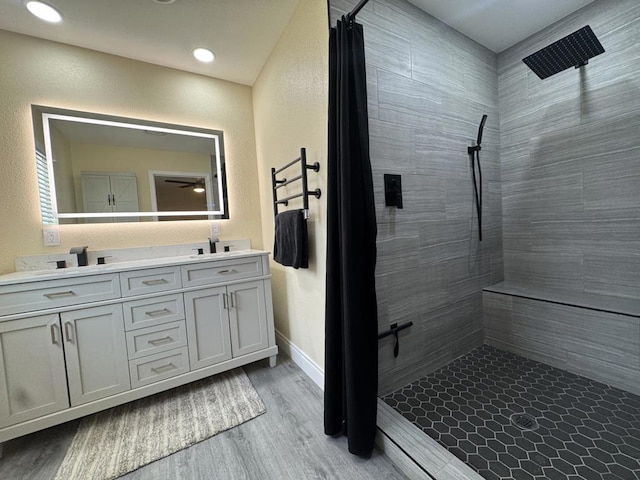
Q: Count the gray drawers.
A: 6